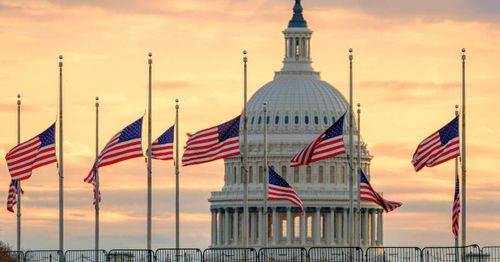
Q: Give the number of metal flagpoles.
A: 11